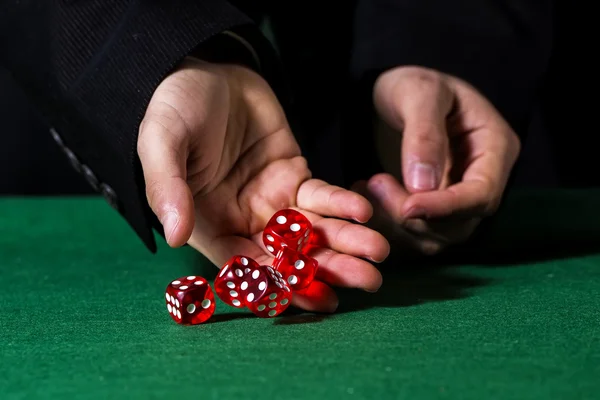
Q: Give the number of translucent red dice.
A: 5